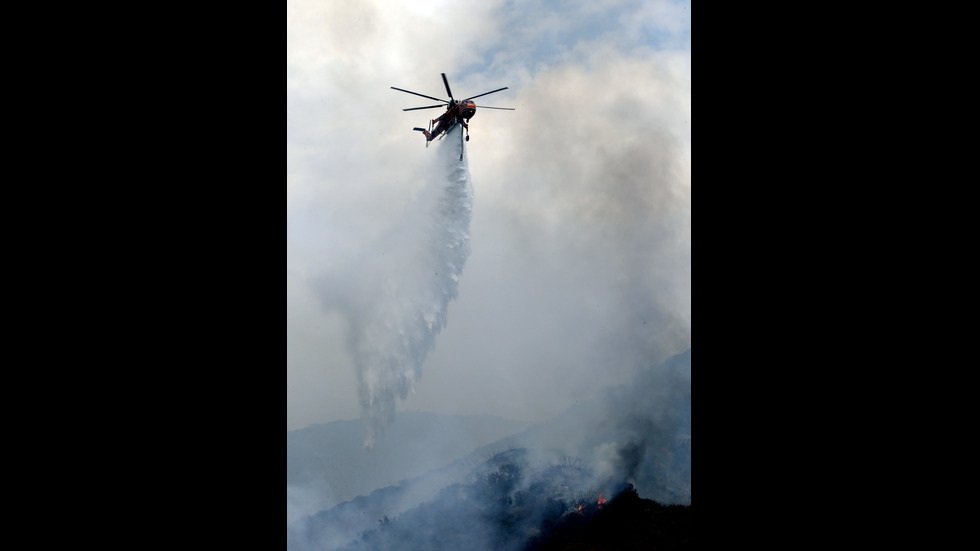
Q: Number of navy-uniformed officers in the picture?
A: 0